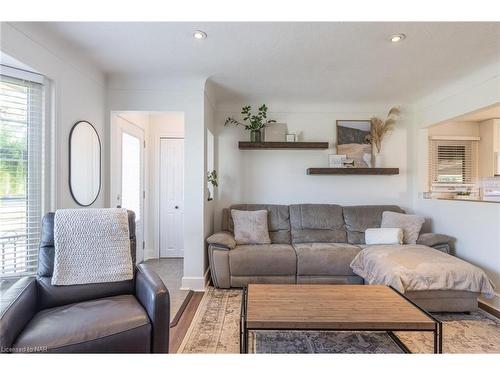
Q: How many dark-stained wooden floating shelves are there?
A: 2